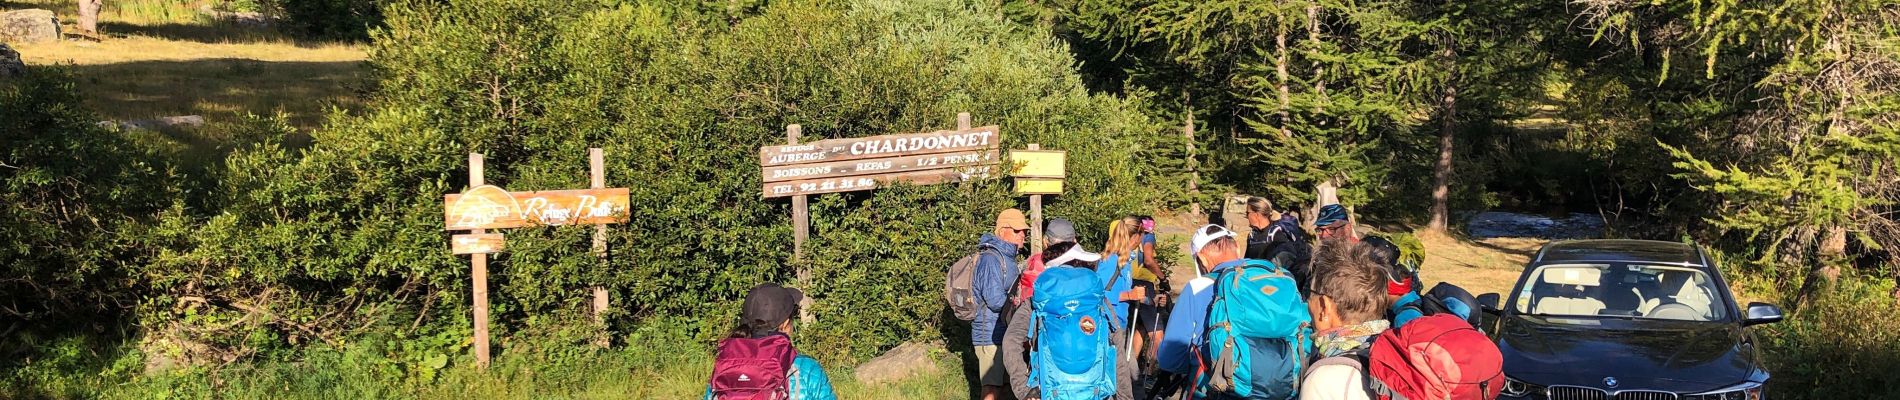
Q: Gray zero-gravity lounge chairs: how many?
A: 0